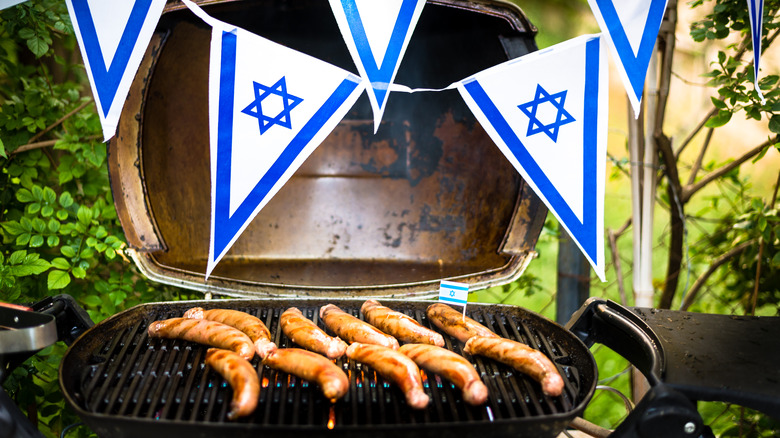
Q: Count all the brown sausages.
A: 11